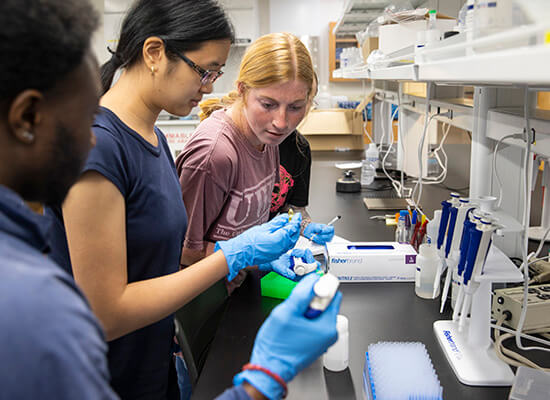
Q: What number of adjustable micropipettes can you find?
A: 6